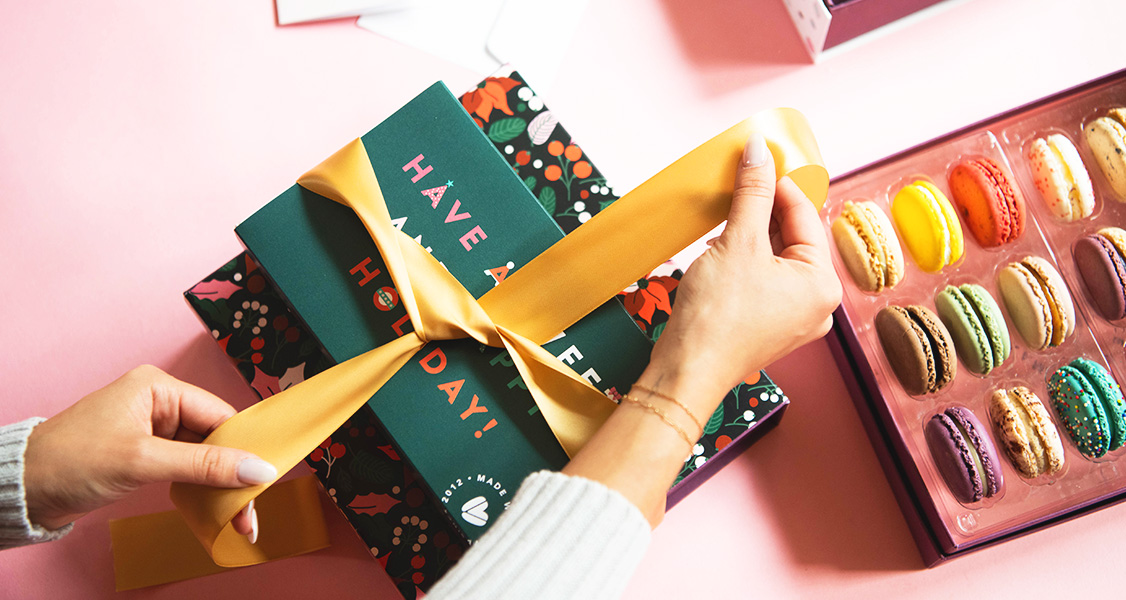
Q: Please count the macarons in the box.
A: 12